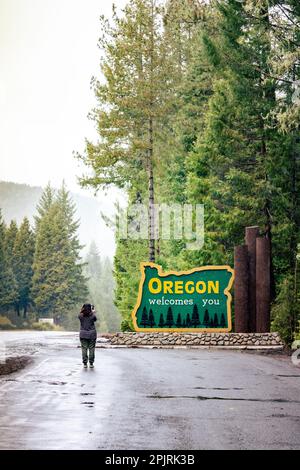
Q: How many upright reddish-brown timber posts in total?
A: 3